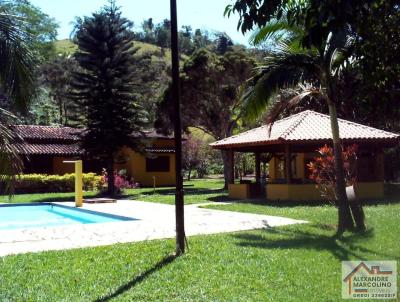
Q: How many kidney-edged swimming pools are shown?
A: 0